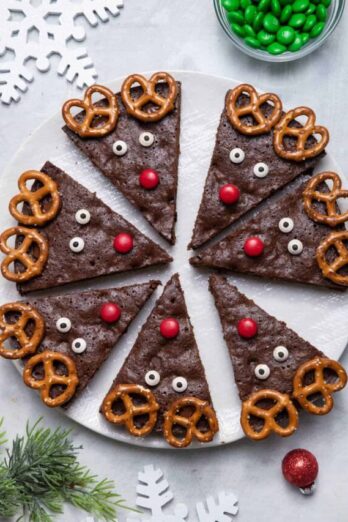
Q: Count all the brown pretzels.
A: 14